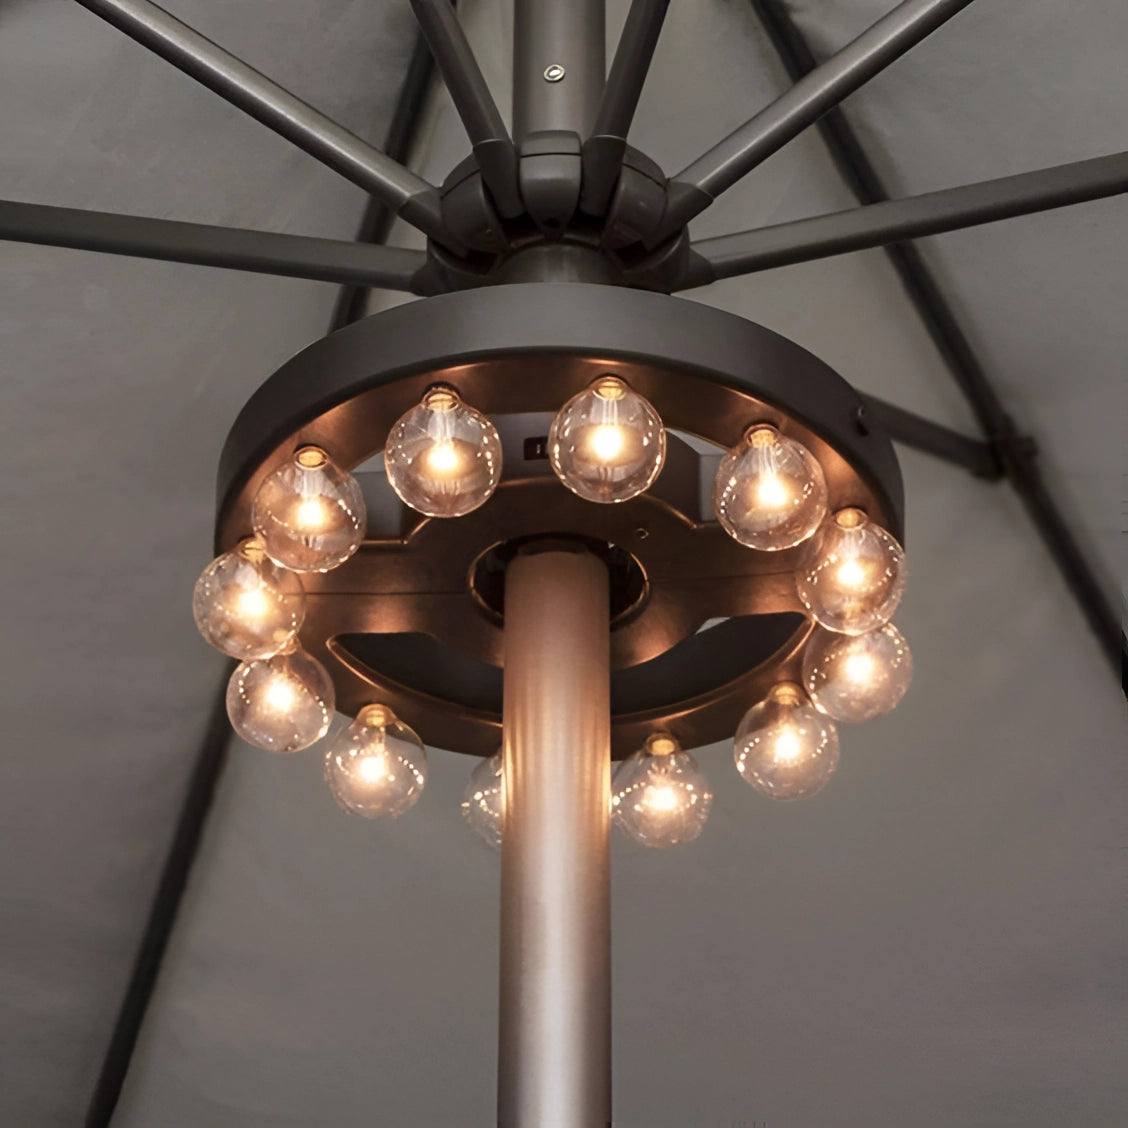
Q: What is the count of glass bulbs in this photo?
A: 12